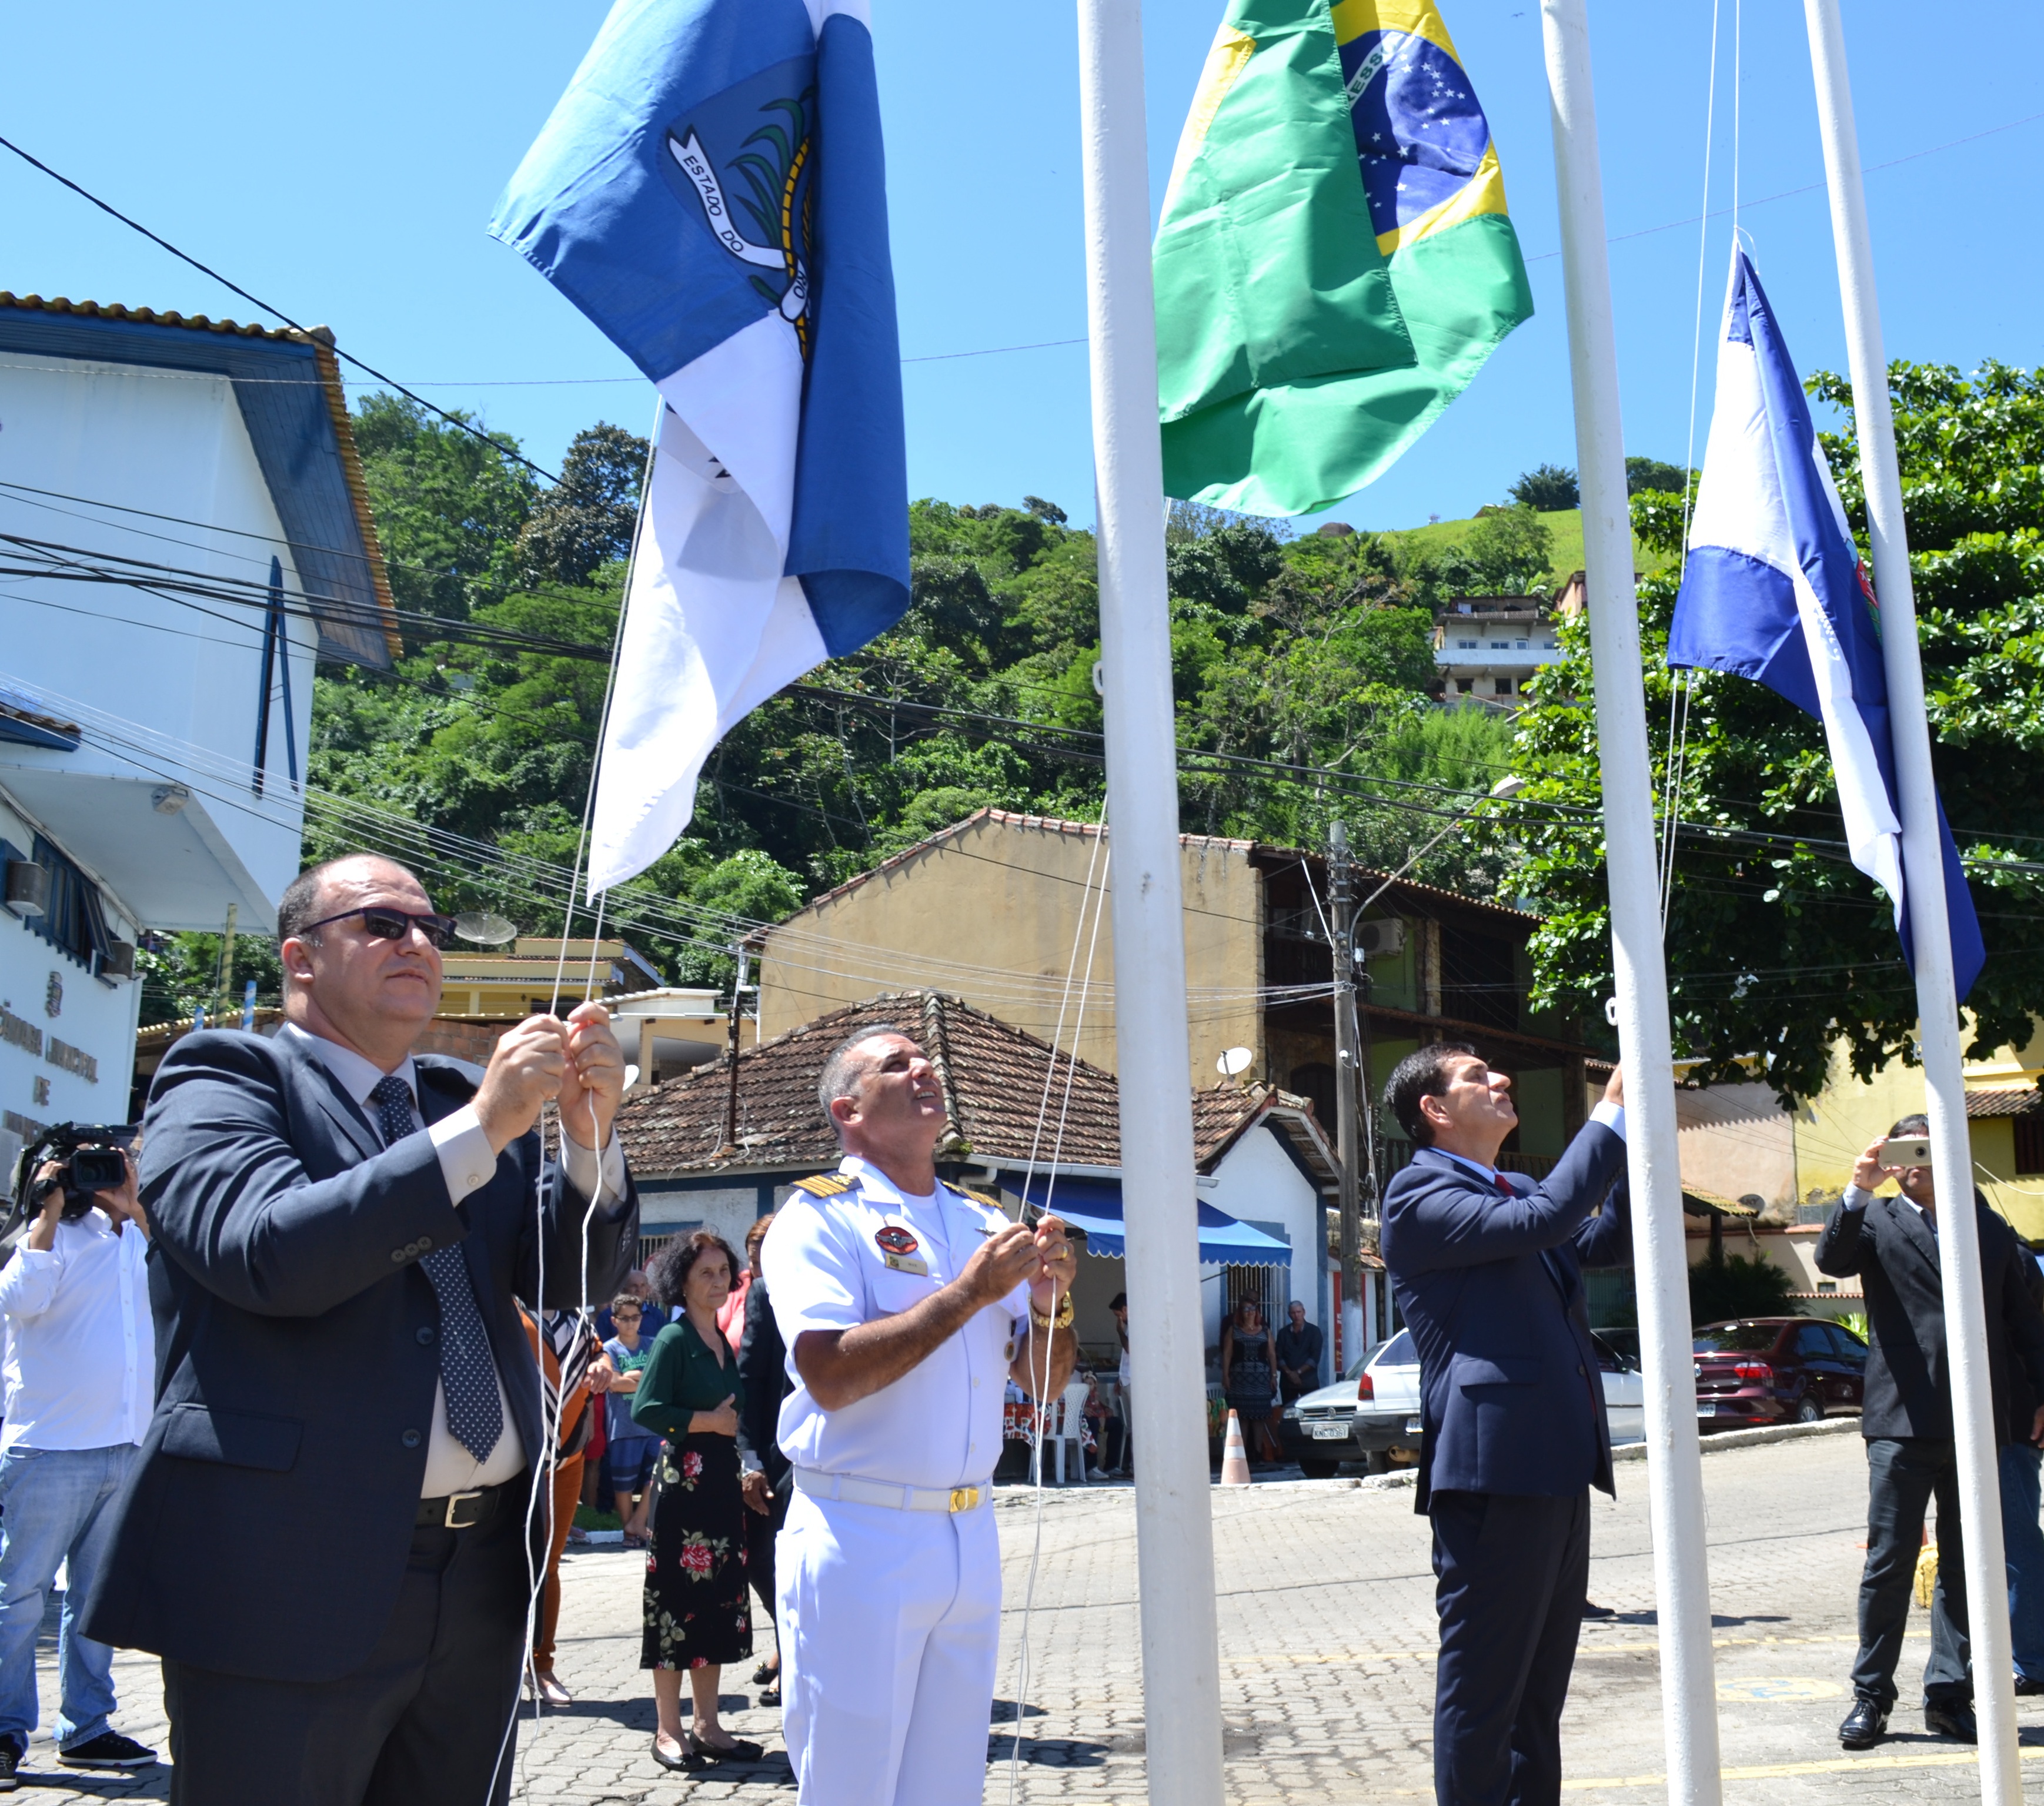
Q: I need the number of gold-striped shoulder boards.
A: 2